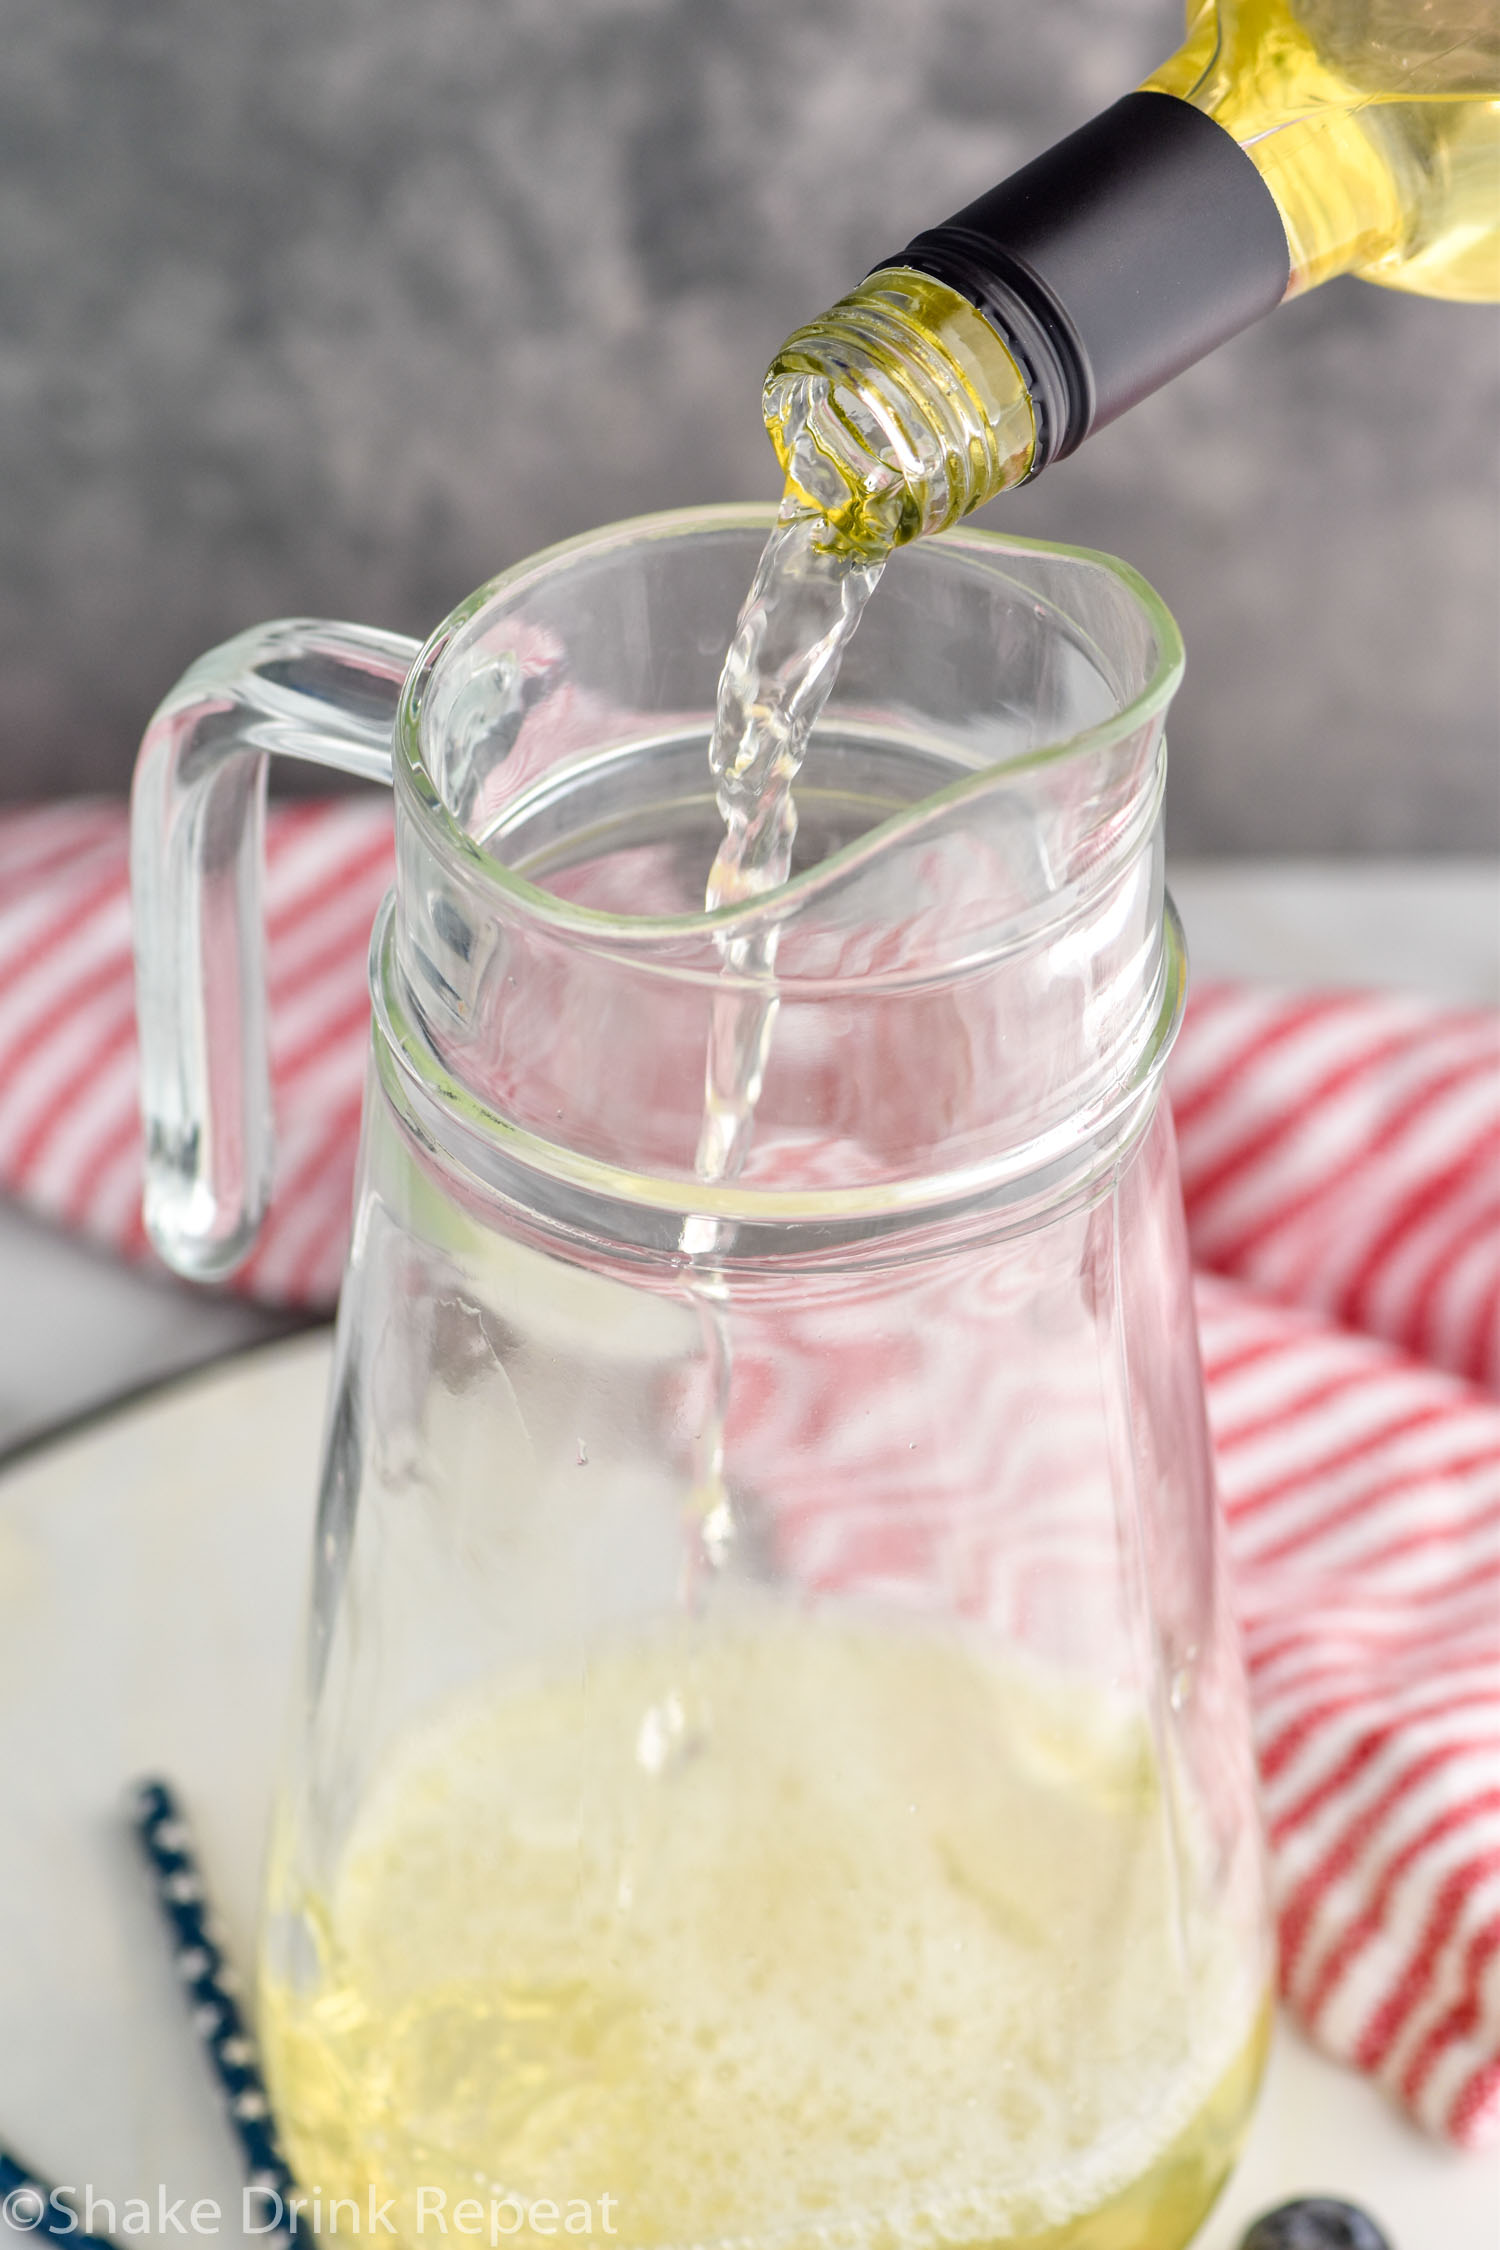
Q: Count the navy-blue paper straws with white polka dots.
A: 2